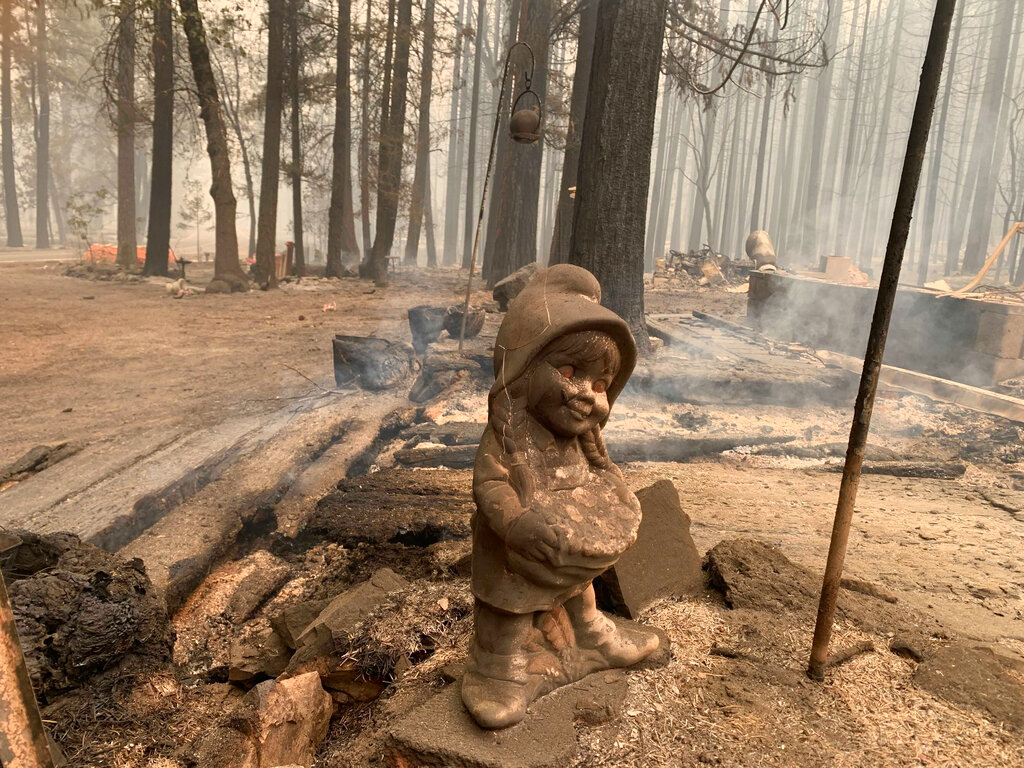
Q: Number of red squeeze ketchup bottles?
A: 0